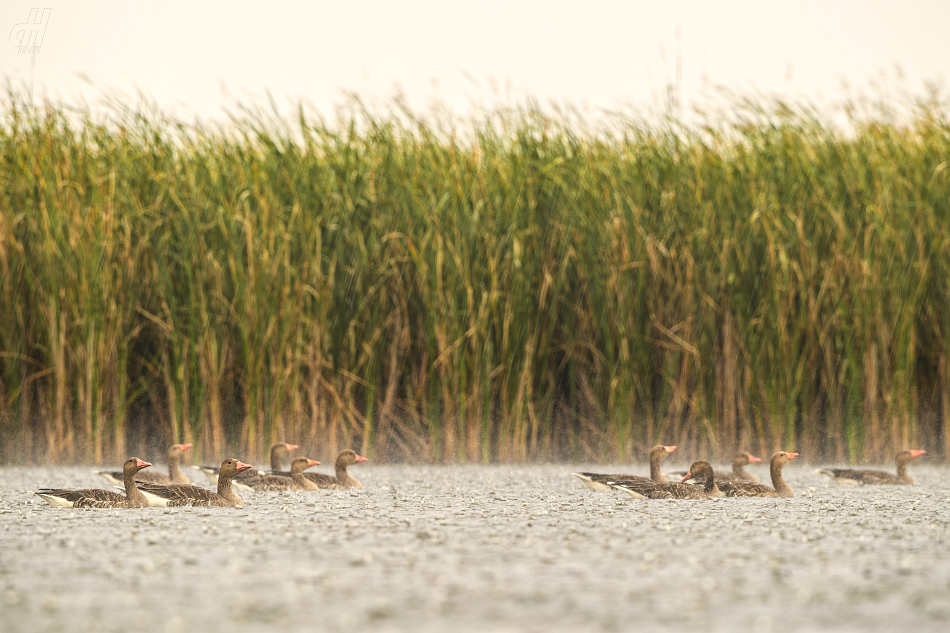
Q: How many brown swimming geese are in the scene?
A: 11